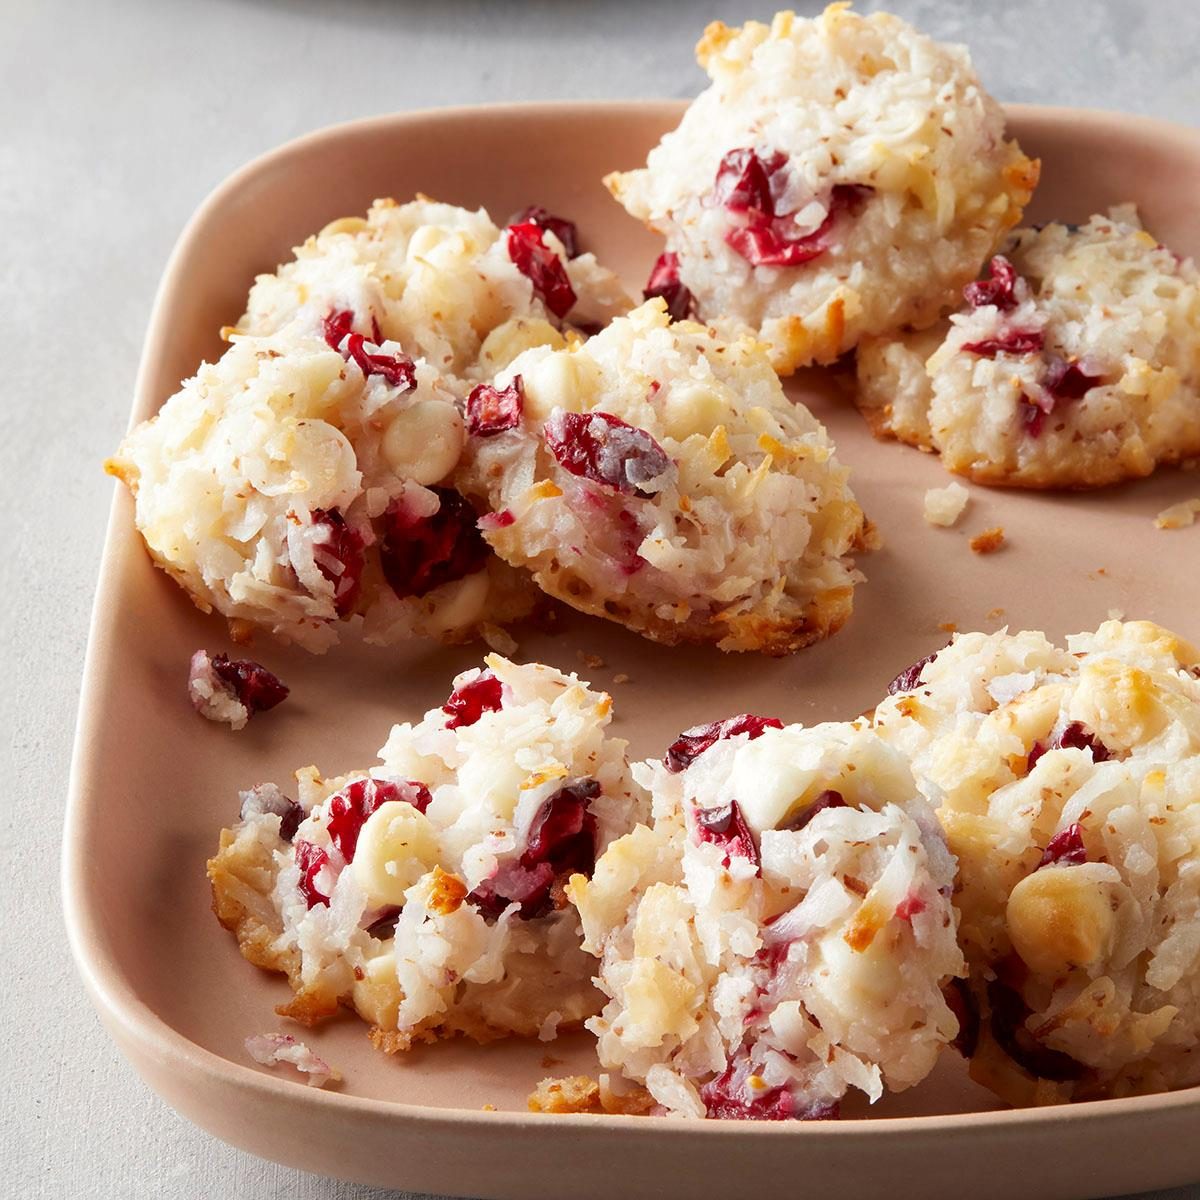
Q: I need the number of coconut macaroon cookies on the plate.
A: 8